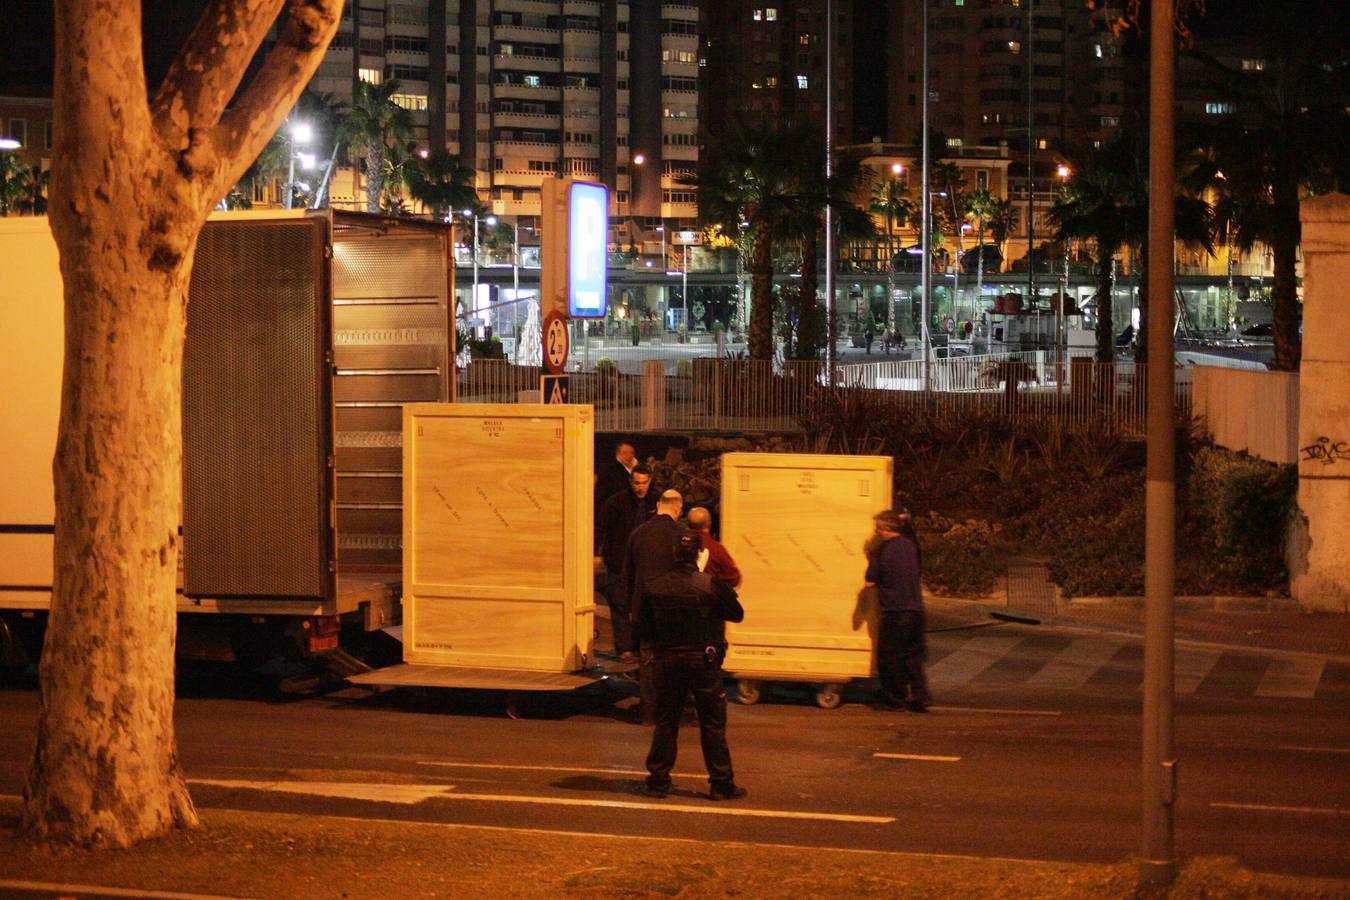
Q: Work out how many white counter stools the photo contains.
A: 0